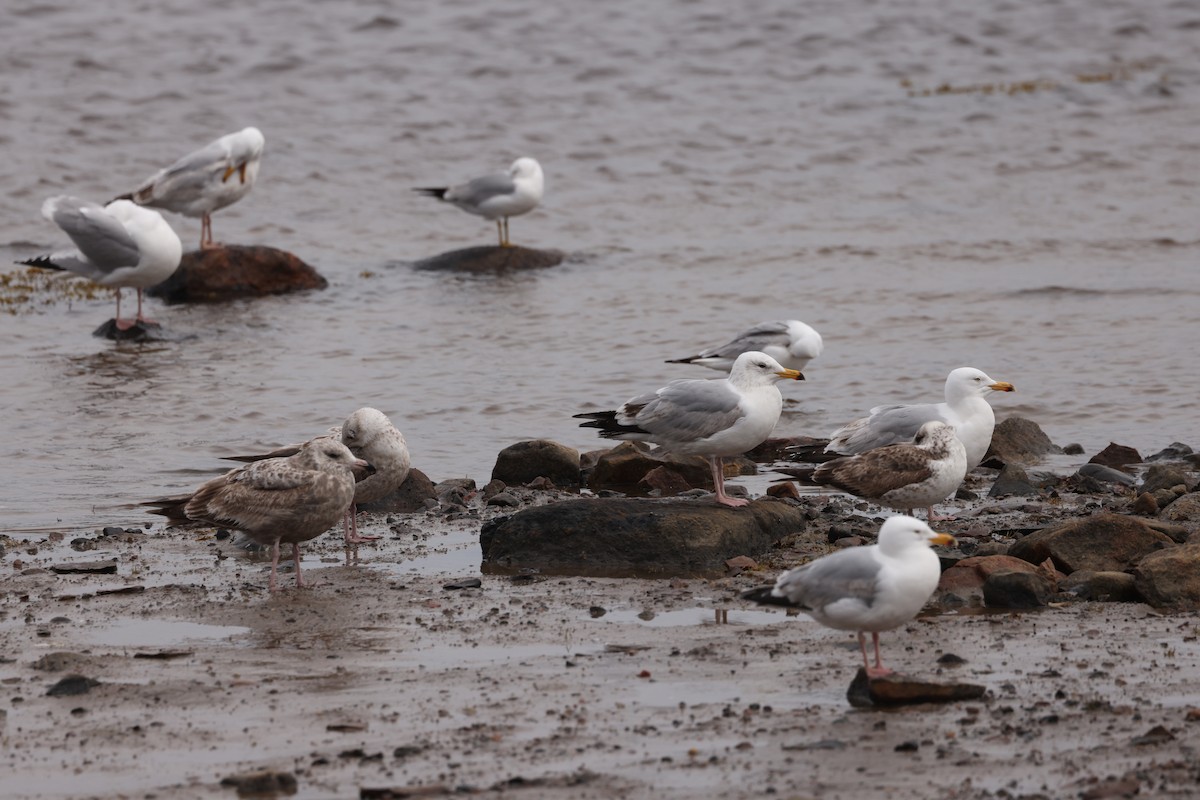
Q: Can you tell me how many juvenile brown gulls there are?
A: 3